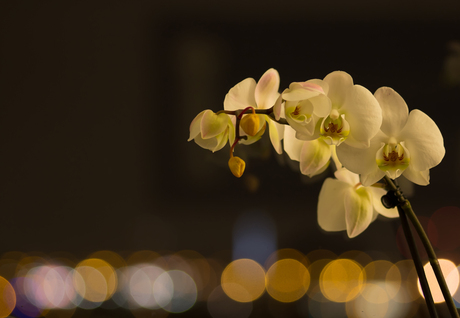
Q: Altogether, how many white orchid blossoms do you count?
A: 7